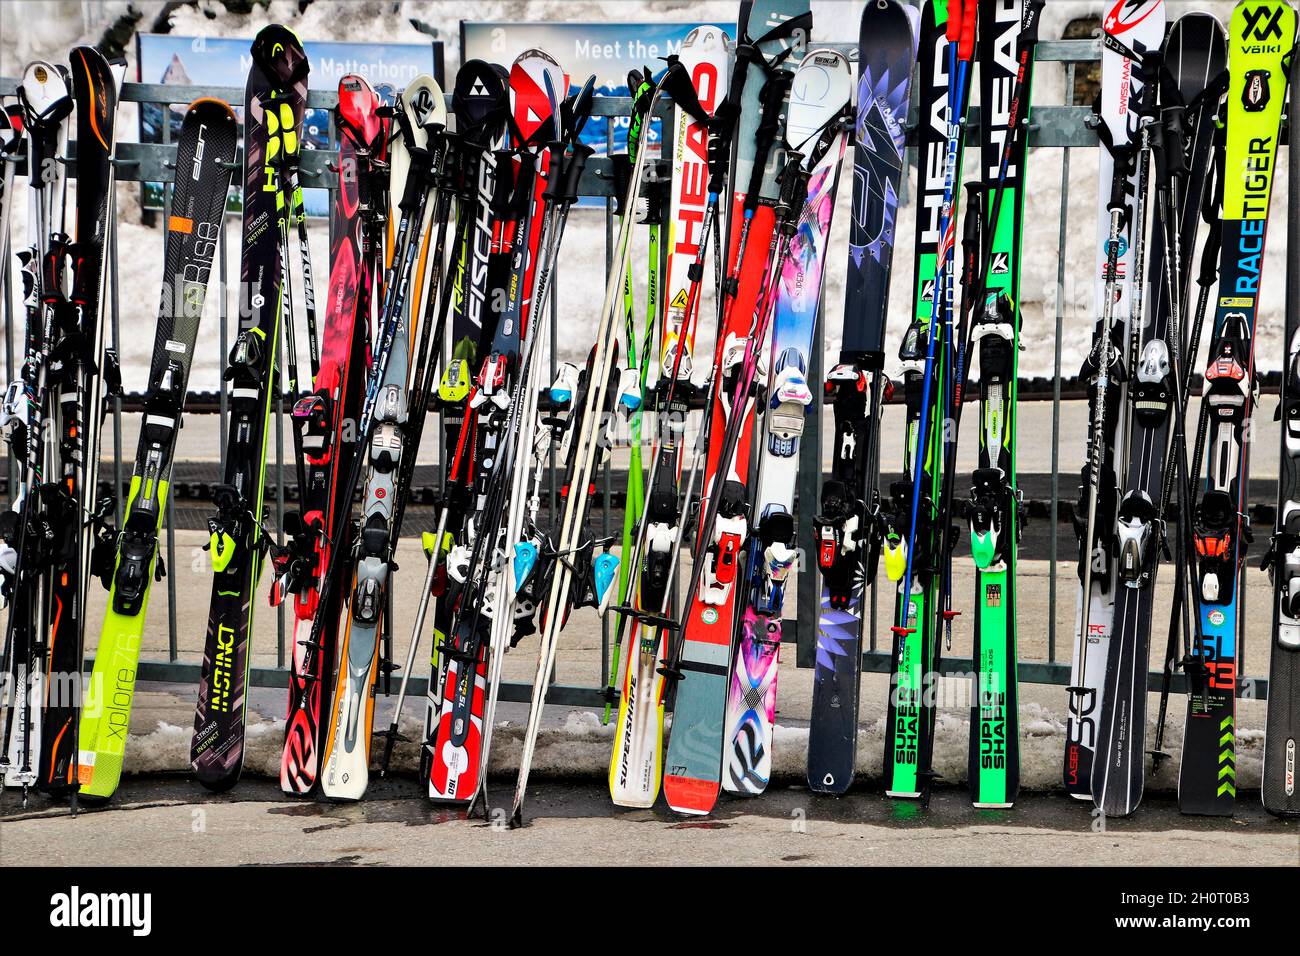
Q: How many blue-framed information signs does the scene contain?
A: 2